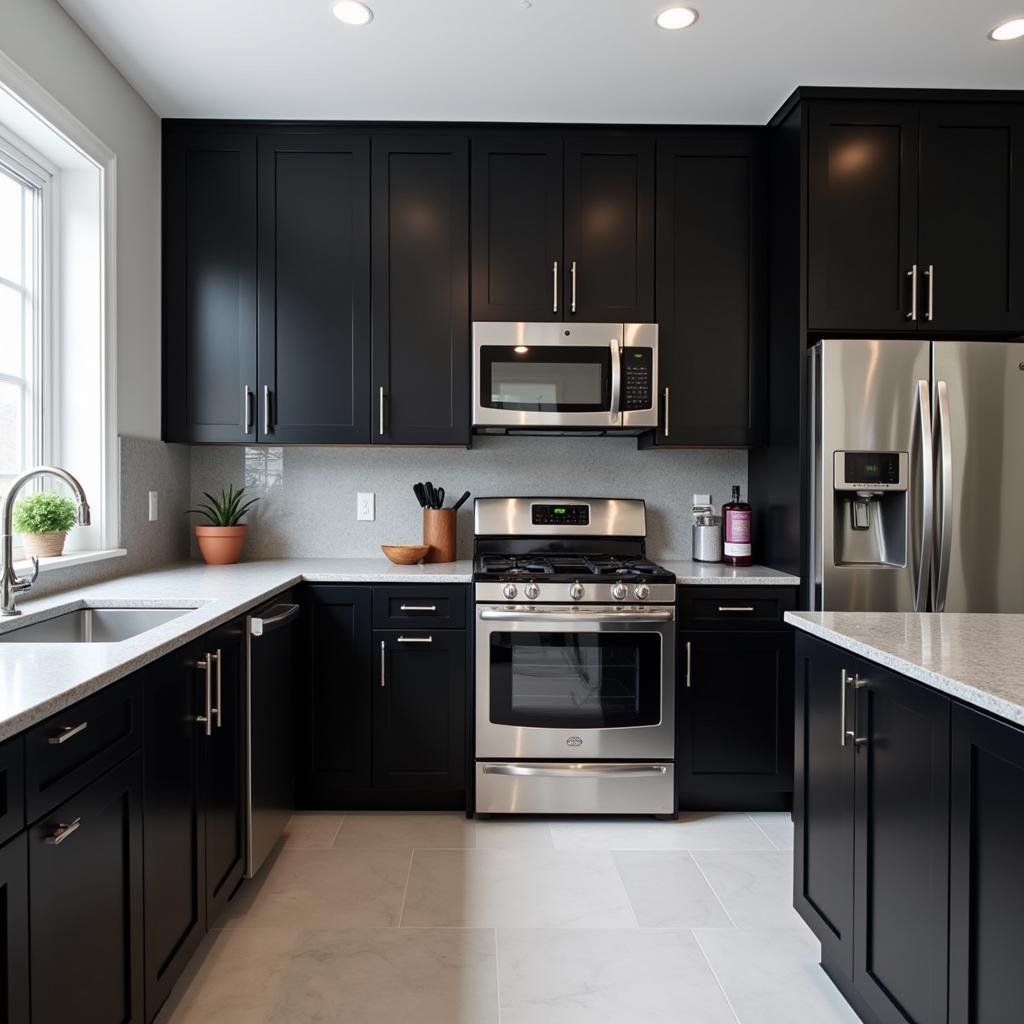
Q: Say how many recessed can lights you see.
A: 3